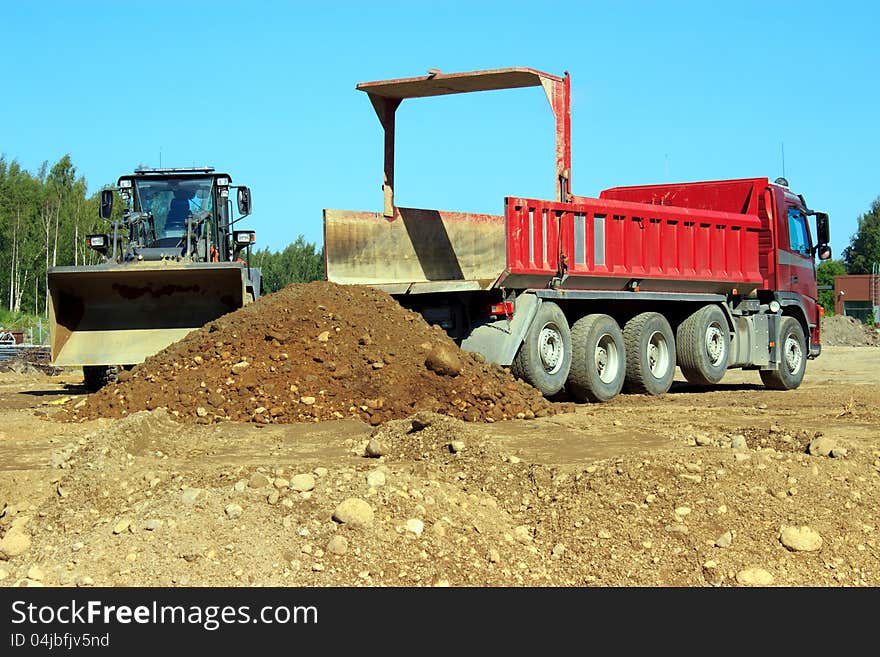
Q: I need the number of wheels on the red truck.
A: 5